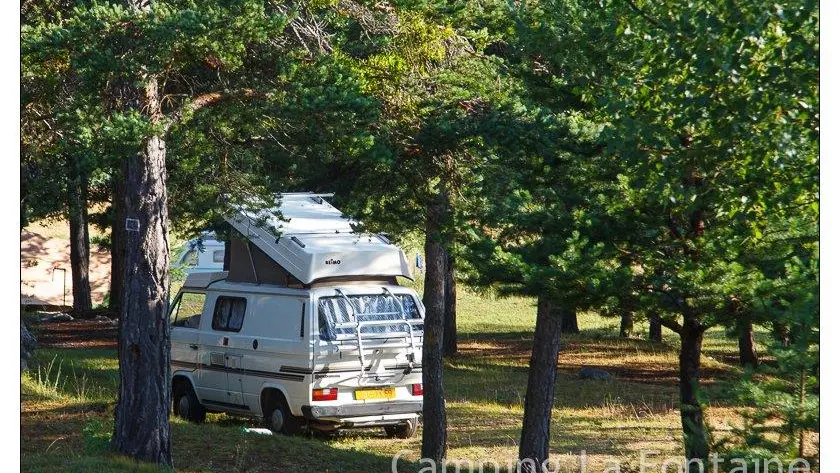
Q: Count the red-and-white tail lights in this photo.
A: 2